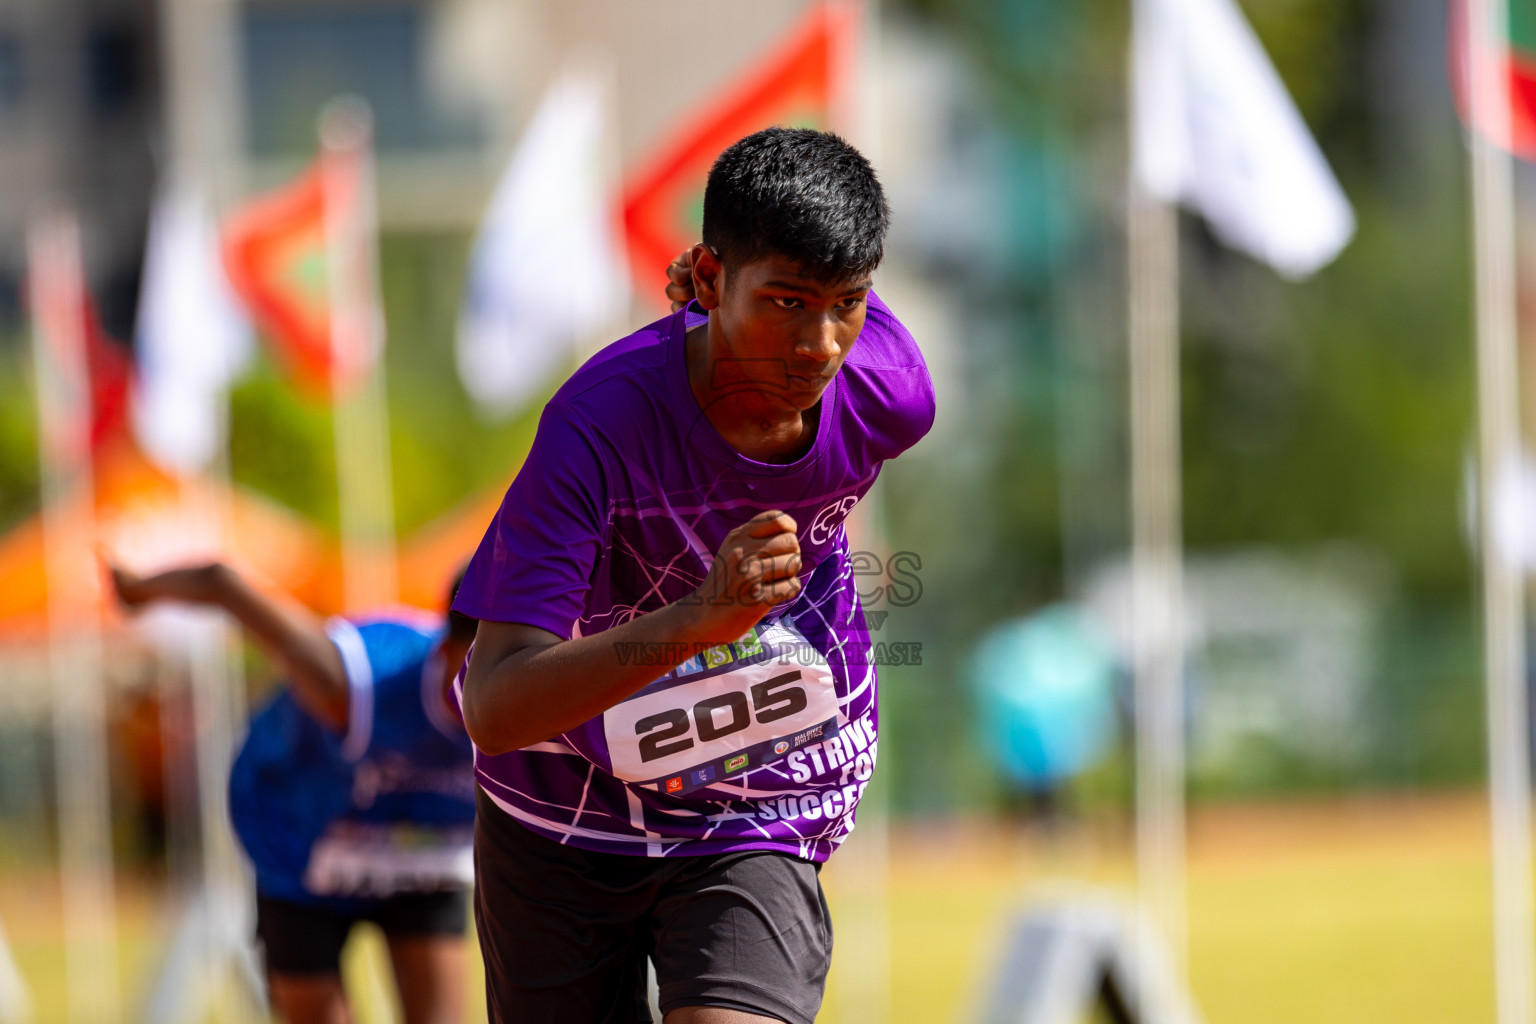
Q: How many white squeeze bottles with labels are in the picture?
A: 0